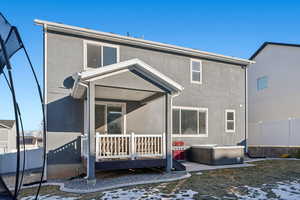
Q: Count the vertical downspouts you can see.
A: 4